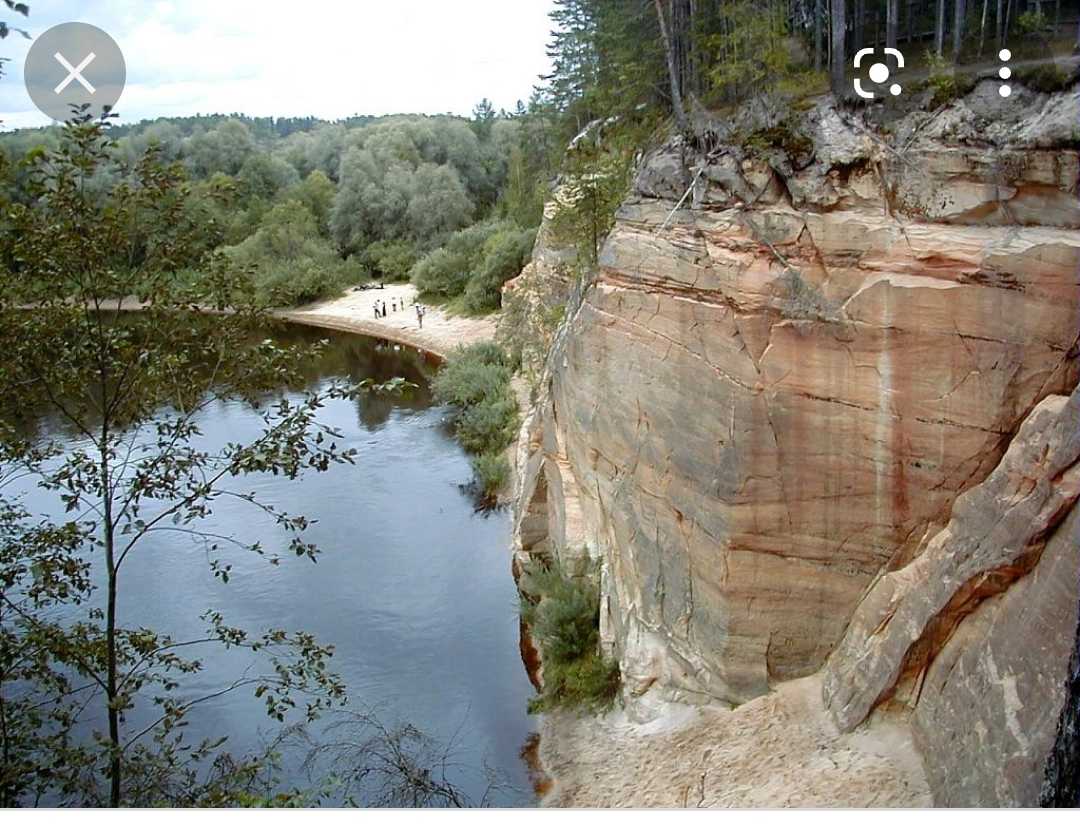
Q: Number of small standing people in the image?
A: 5